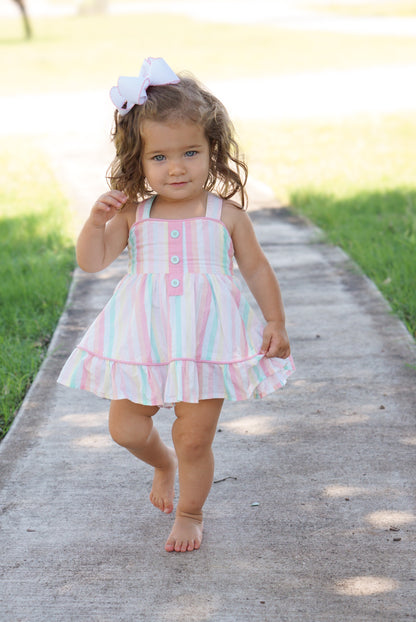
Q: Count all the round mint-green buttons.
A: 3